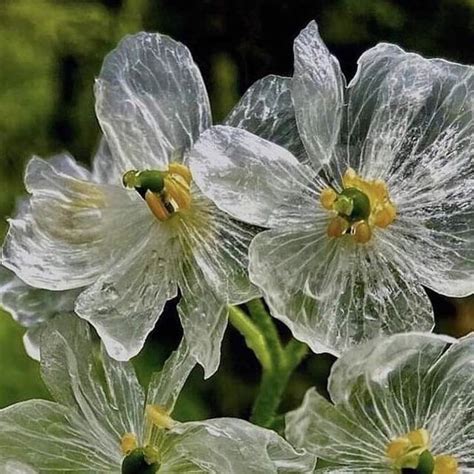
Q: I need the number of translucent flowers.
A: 4